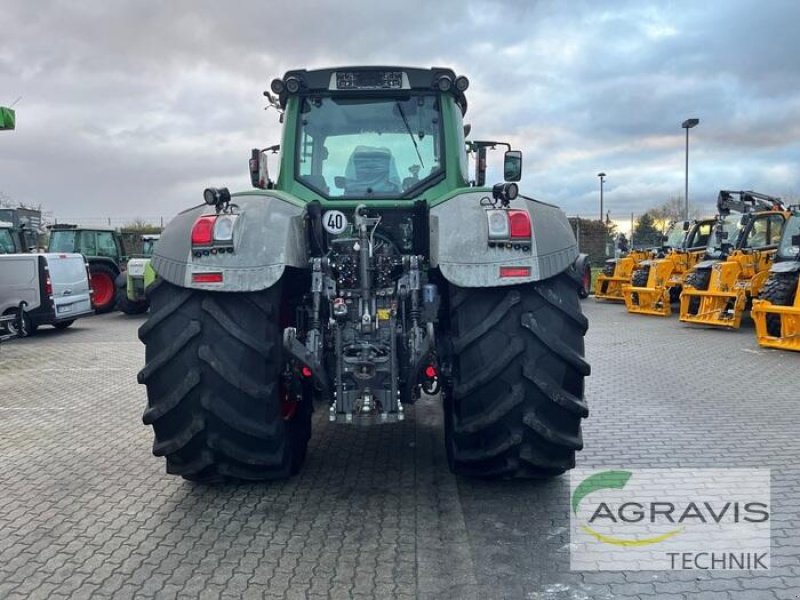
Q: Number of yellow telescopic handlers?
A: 4